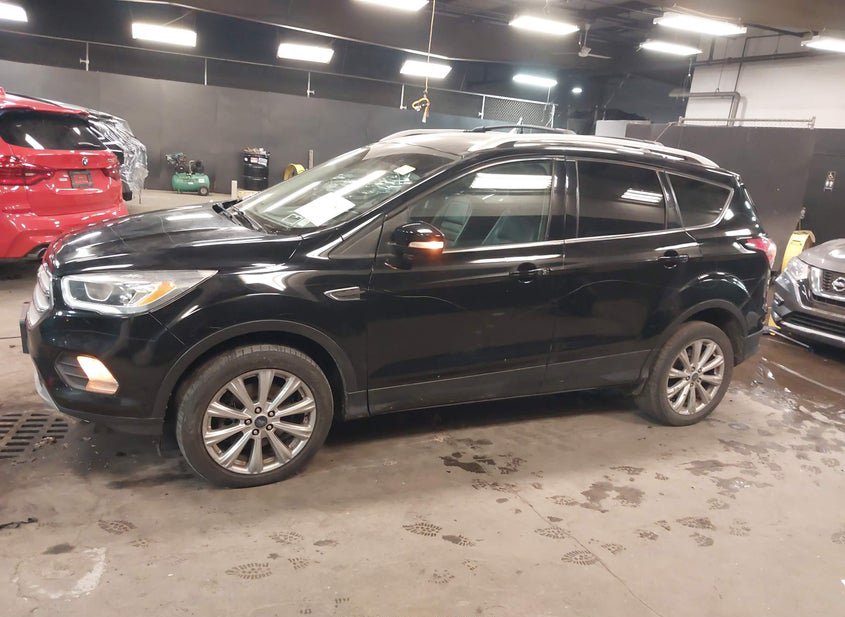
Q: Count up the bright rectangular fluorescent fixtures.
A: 10